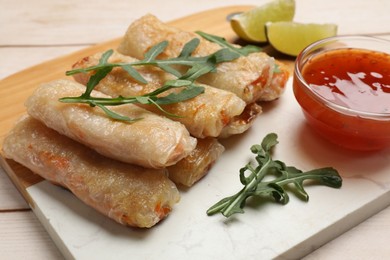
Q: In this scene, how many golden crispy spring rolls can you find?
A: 7